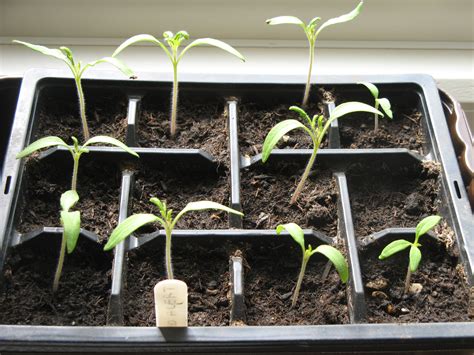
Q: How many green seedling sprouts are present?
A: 10